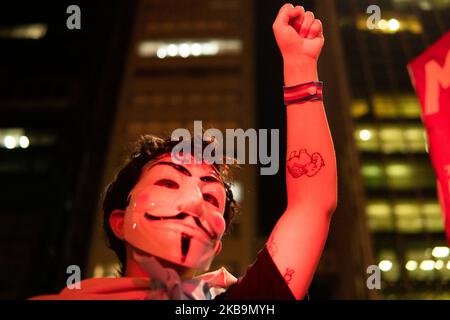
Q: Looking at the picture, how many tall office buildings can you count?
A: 3